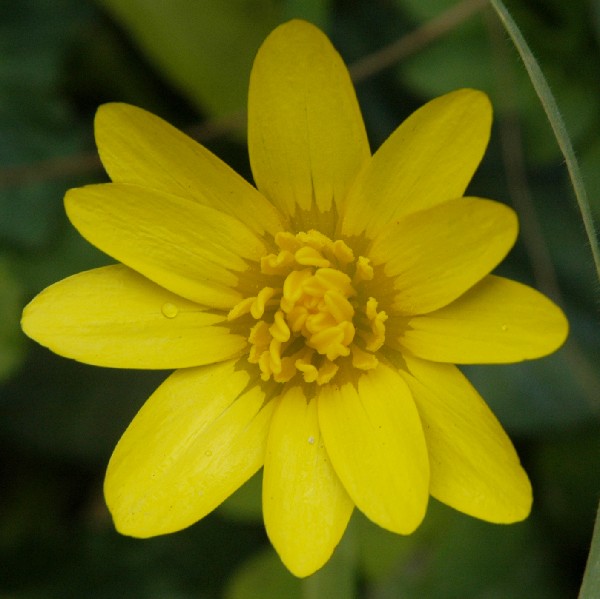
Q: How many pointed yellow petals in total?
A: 11